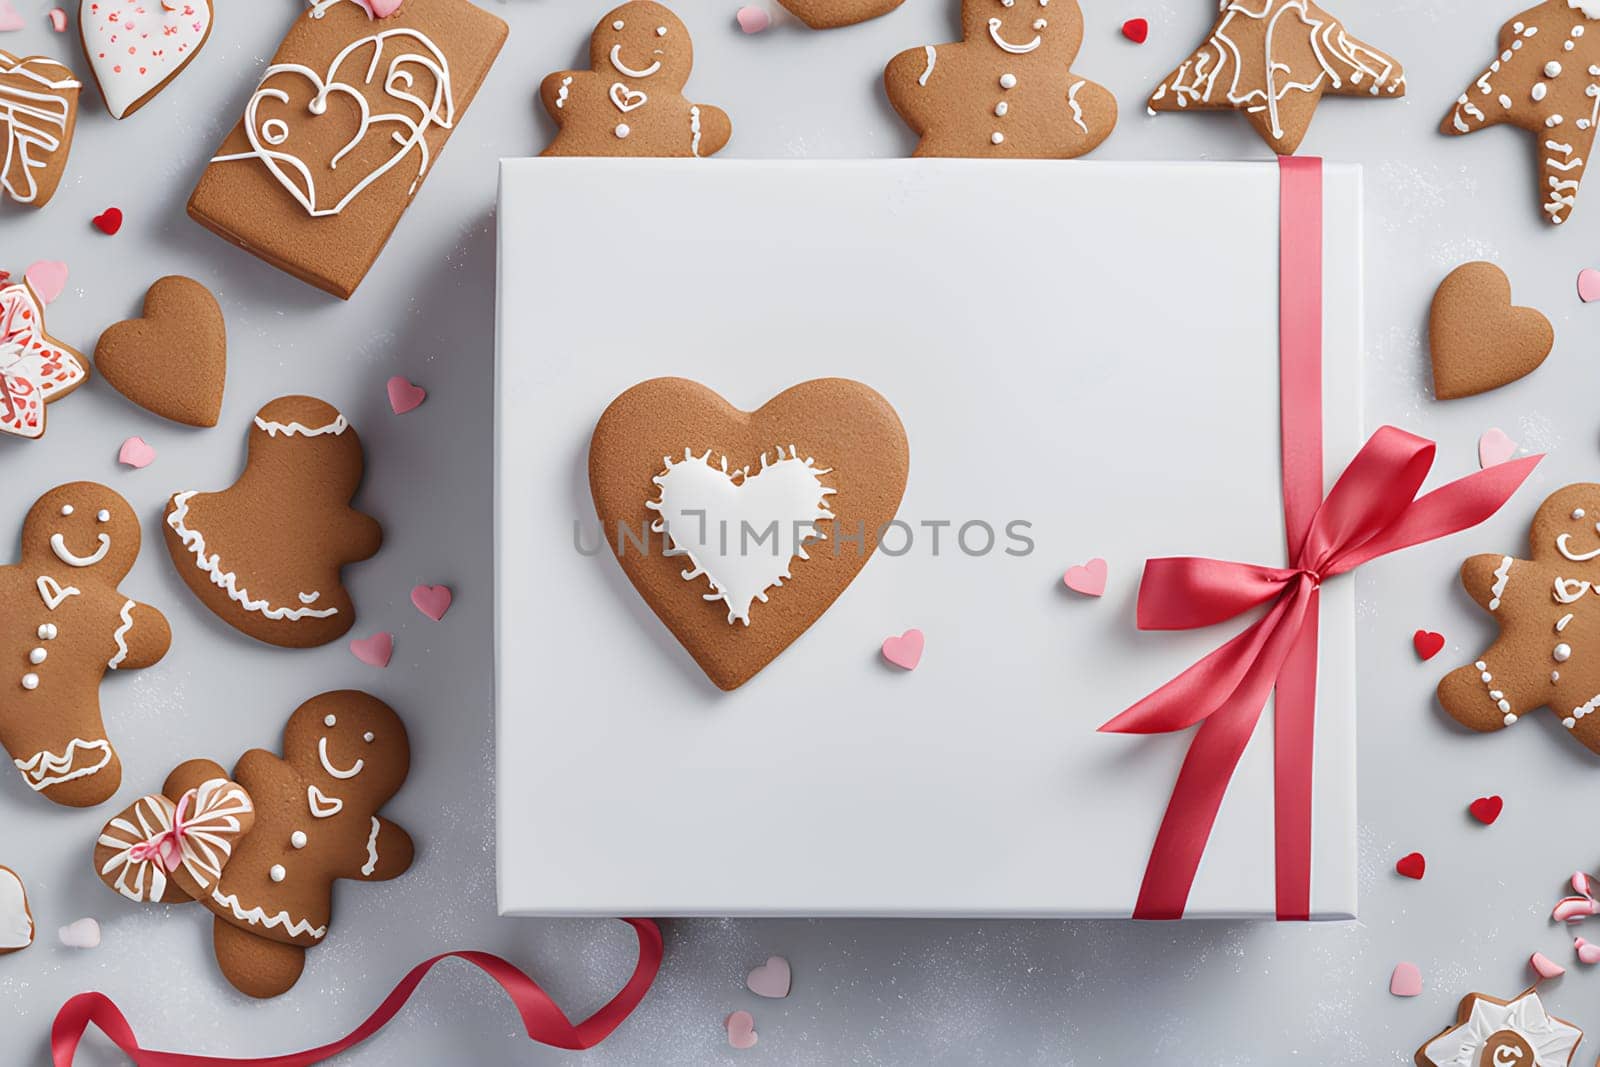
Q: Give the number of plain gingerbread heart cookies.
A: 2